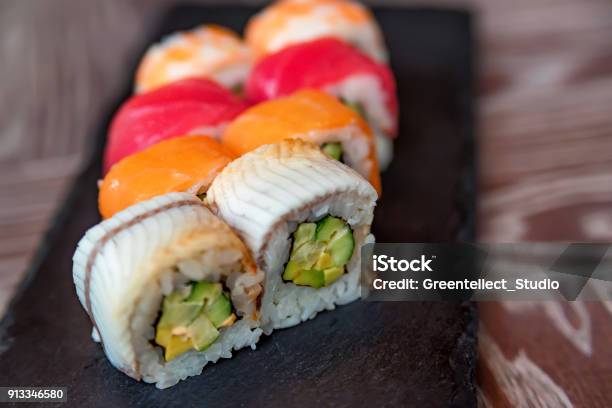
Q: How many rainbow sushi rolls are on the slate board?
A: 8